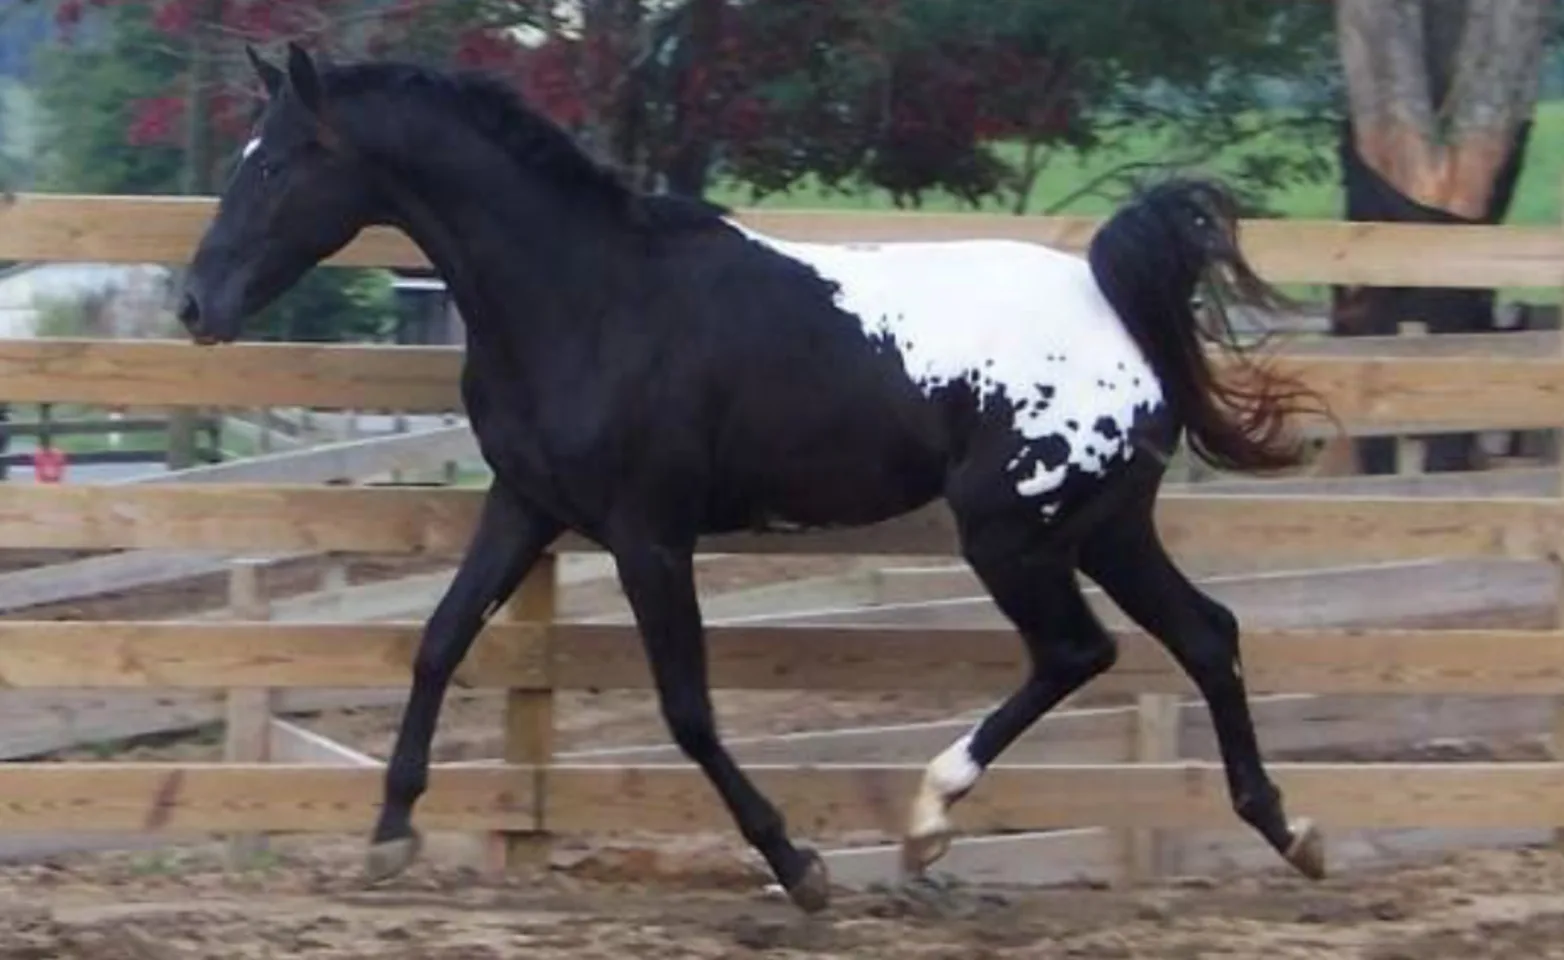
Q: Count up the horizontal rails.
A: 5